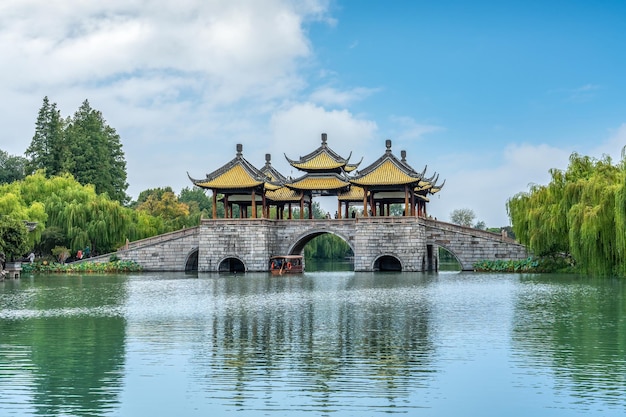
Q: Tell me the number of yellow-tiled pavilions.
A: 5